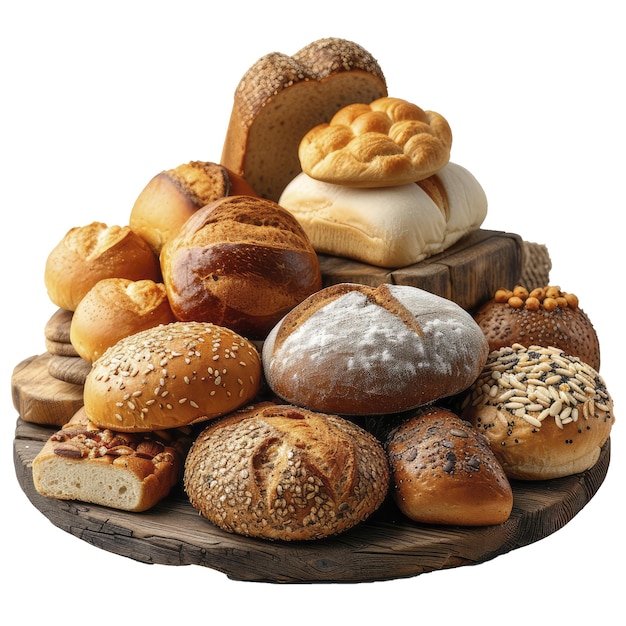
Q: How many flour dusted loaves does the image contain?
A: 1